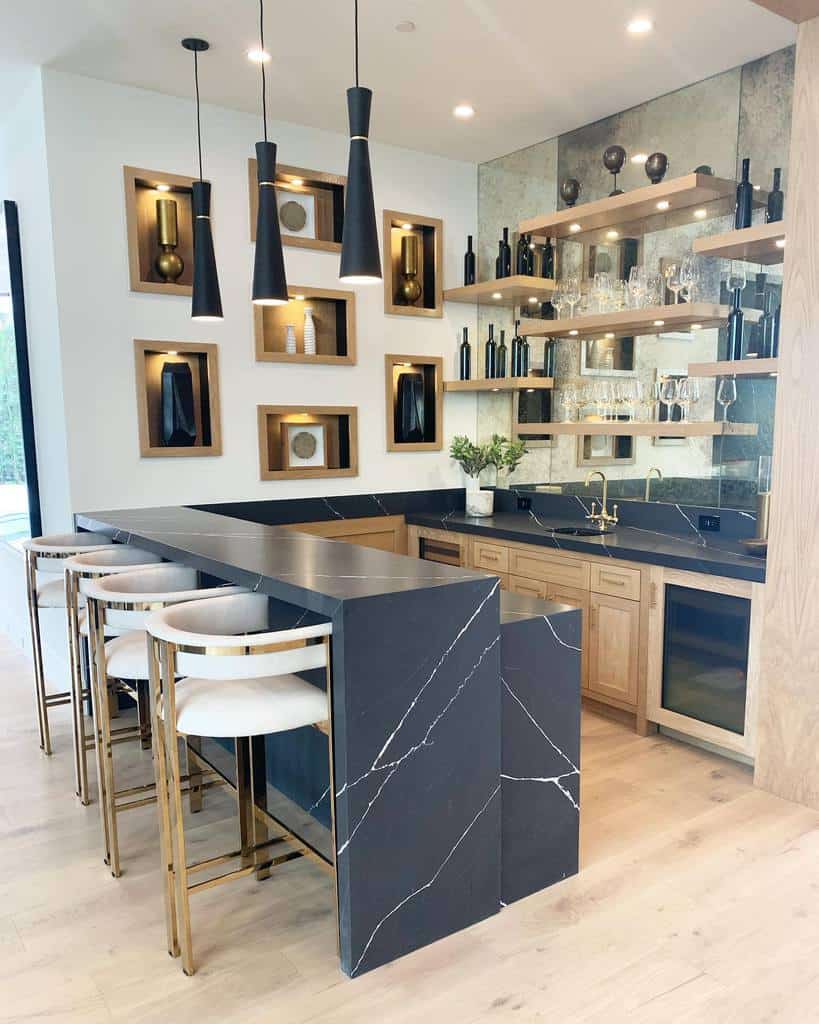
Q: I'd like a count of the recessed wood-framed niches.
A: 7